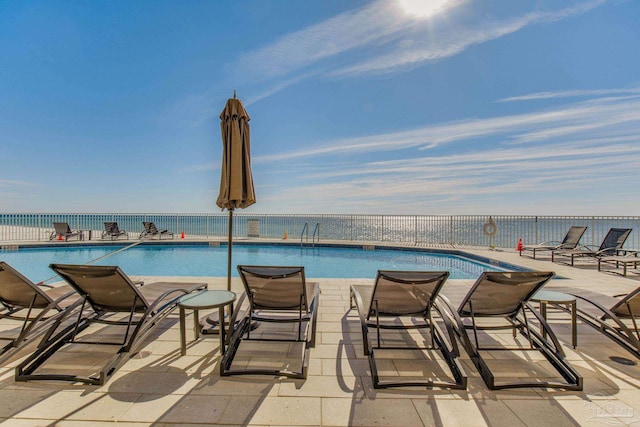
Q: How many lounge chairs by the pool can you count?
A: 12